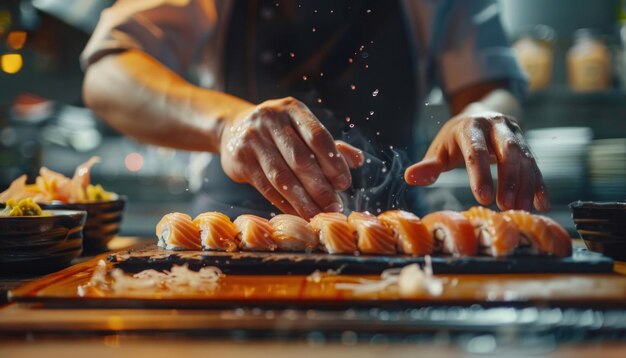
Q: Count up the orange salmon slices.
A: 10